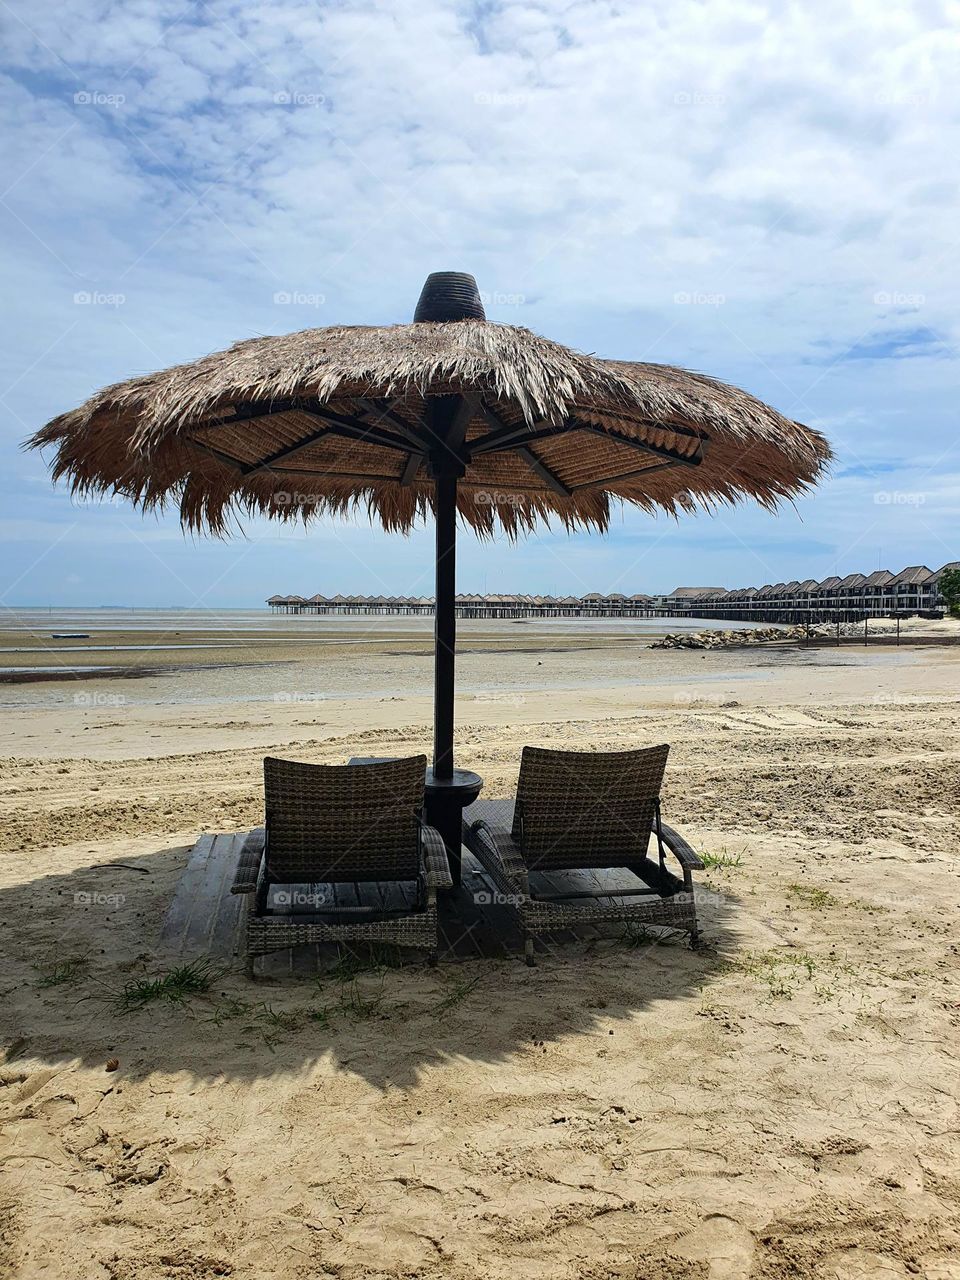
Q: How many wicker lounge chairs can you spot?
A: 2